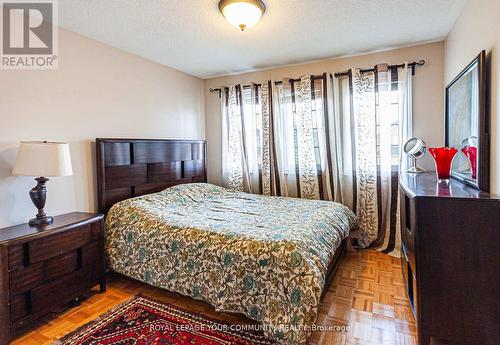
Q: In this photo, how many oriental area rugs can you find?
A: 1